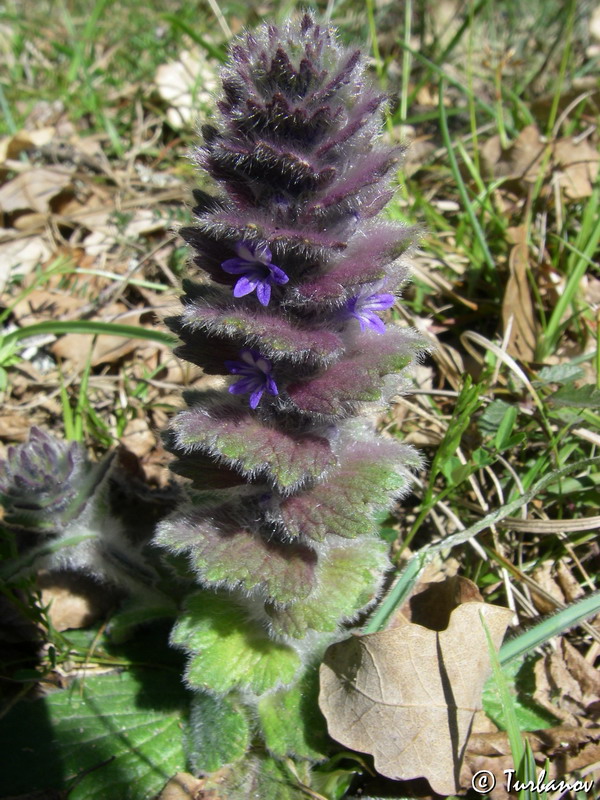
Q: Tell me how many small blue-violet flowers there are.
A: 3